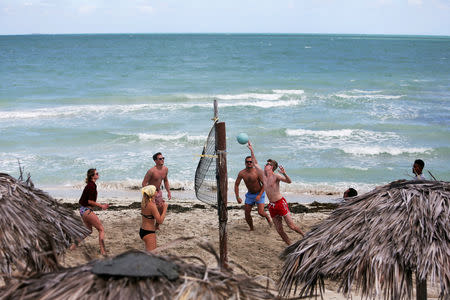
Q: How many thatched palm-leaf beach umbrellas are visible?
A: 3